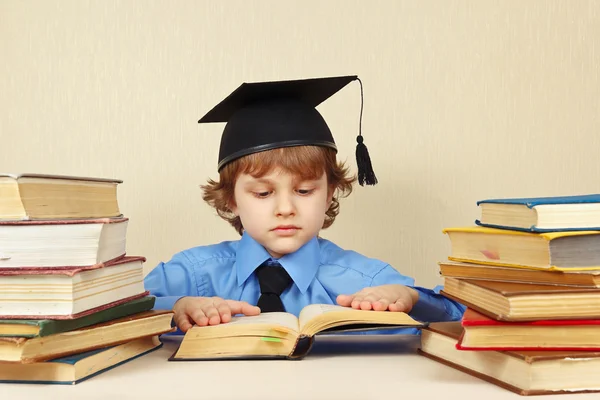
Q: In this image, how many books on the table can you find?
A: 13